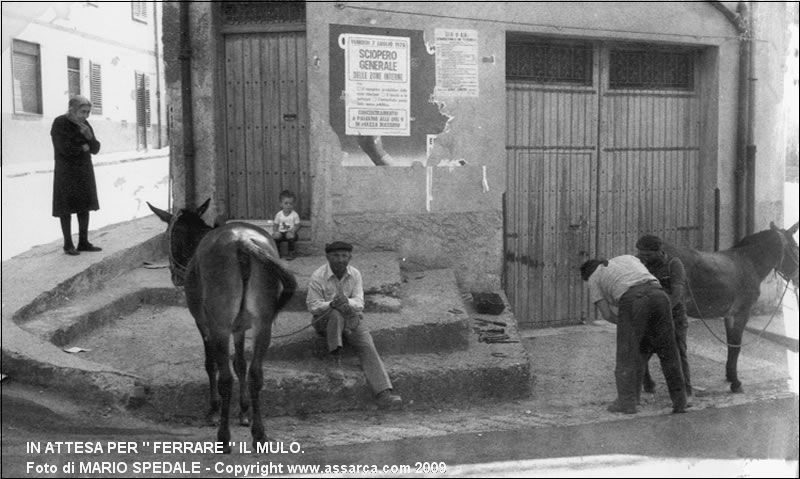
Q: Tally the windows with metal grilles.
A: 3